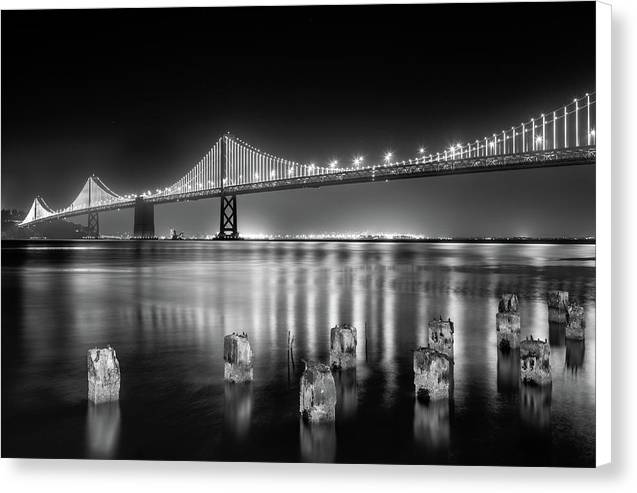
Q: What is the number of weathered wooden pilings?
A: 11